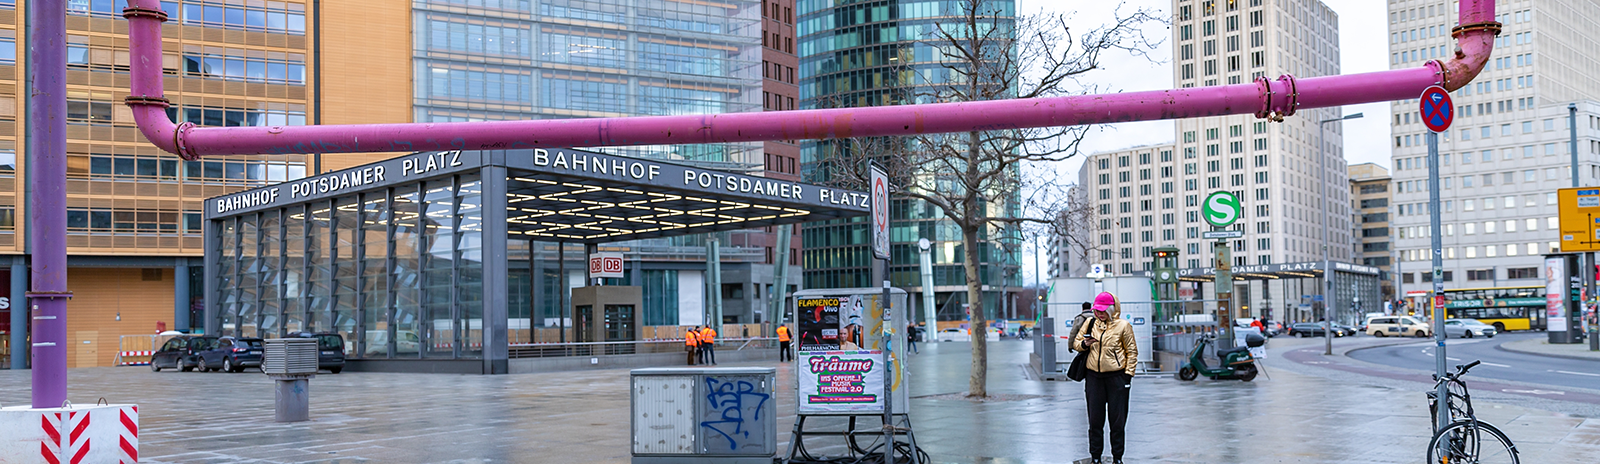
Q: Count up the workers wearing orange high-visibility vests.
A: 4